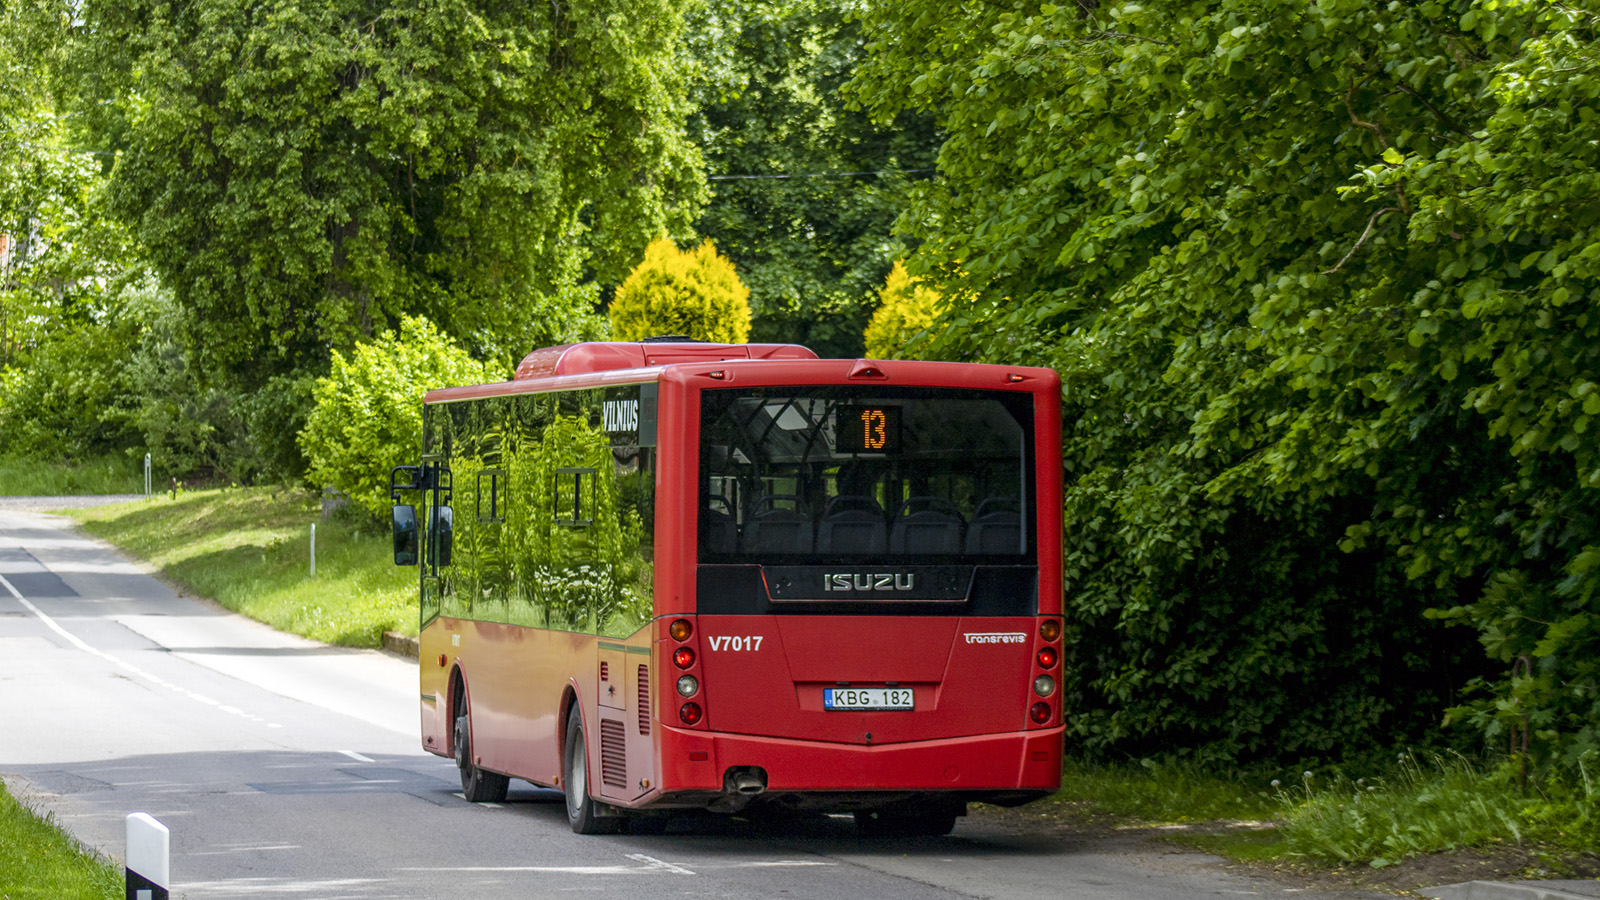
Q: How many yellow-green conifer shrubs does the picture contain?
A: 2